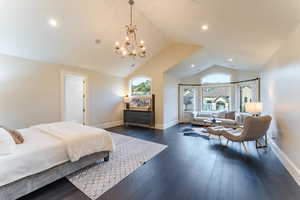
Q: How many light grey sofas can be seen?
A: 1